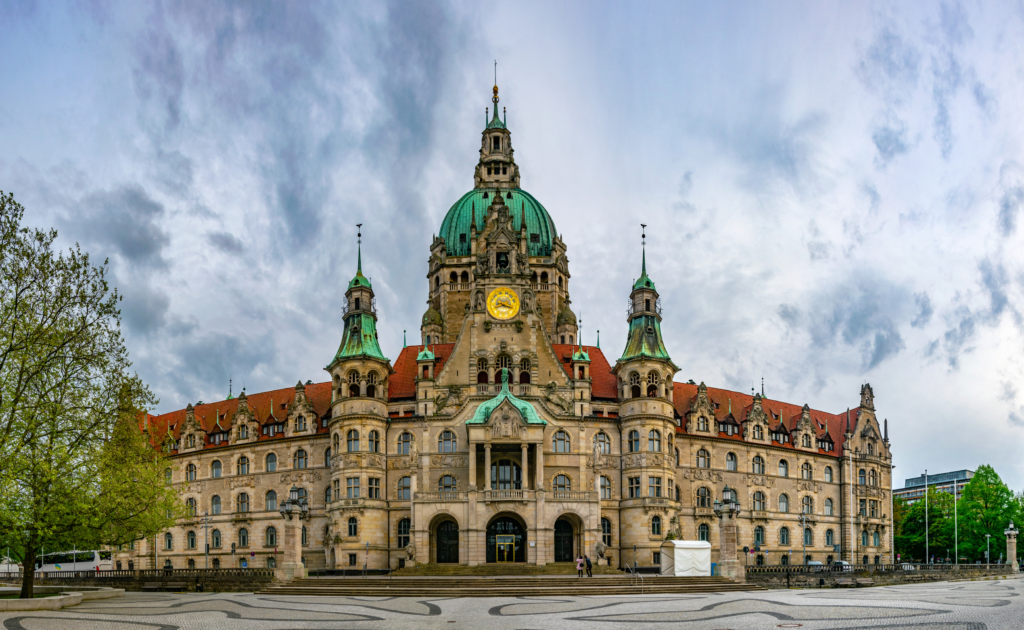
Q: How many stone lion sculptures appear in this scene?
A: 2